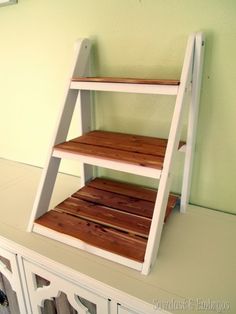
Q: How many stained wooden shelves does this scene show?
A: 3